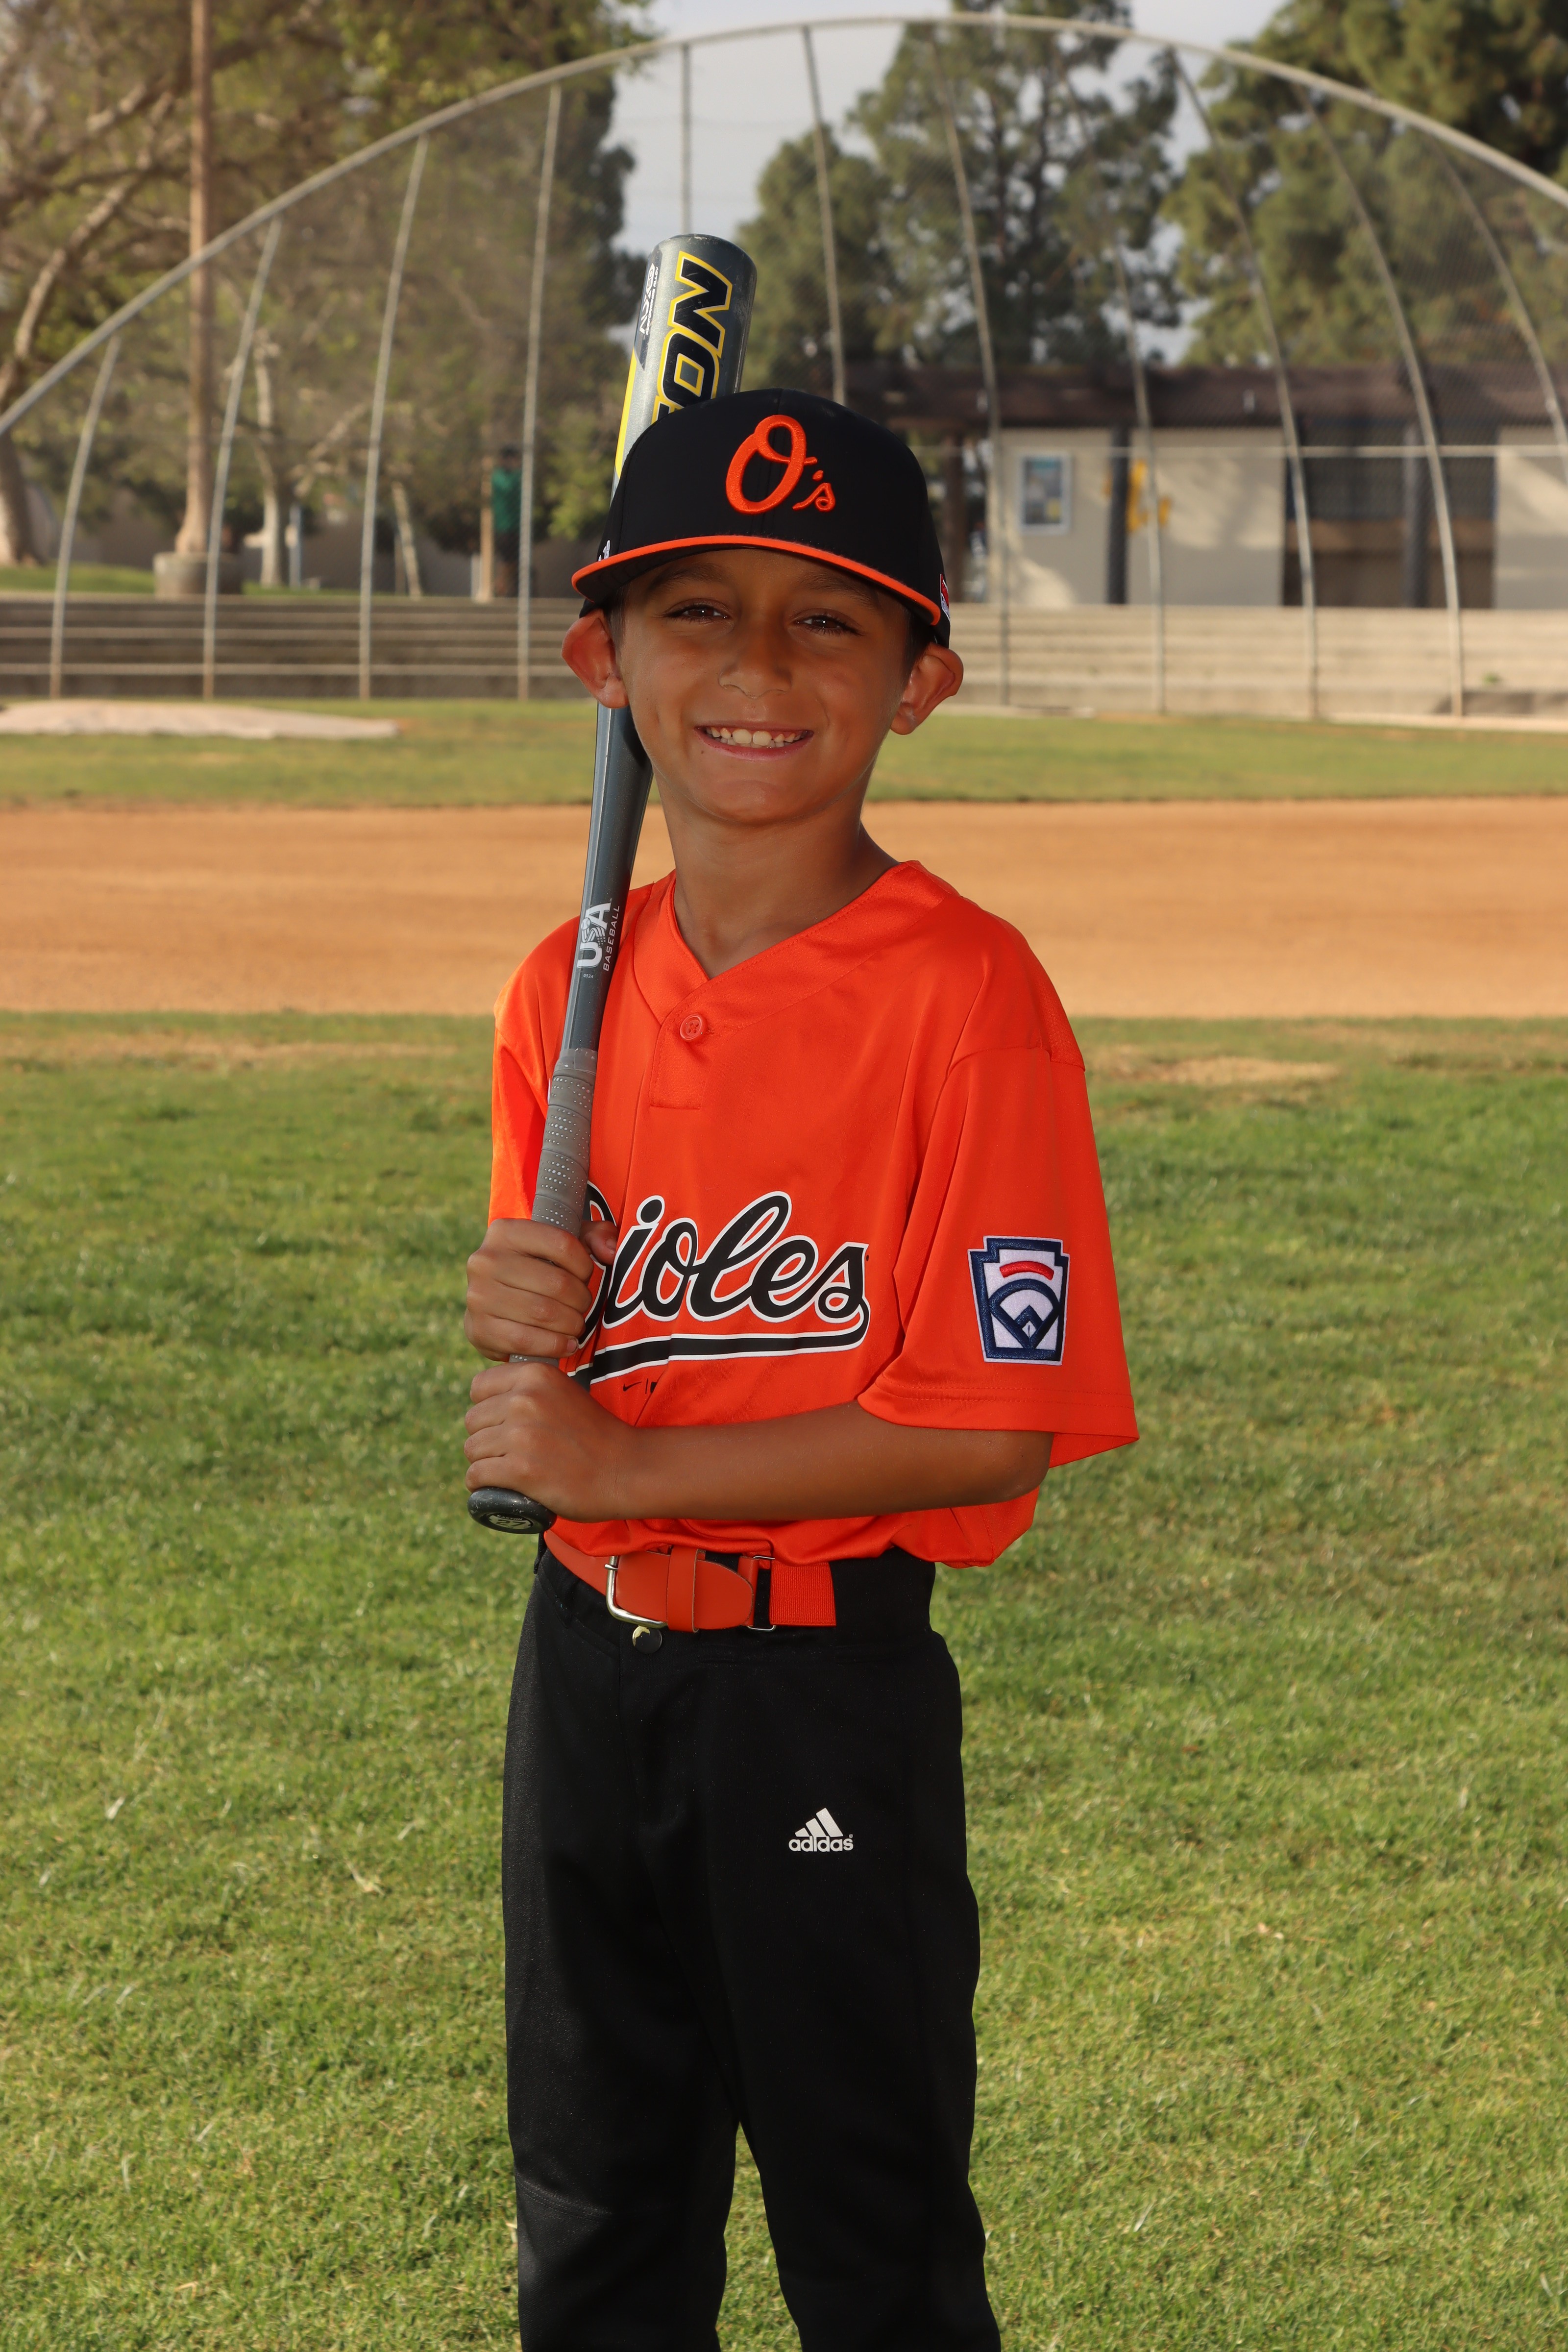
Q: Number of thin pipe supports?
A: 11